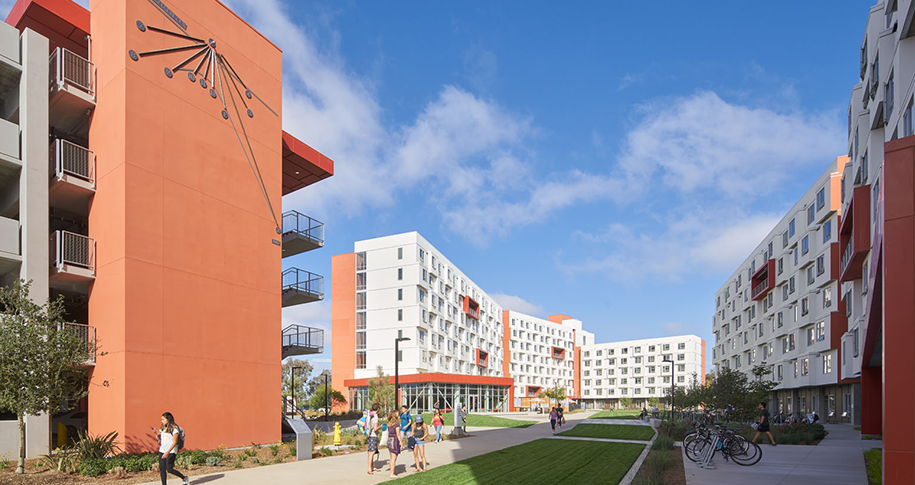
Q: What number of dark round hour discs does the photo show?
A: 10